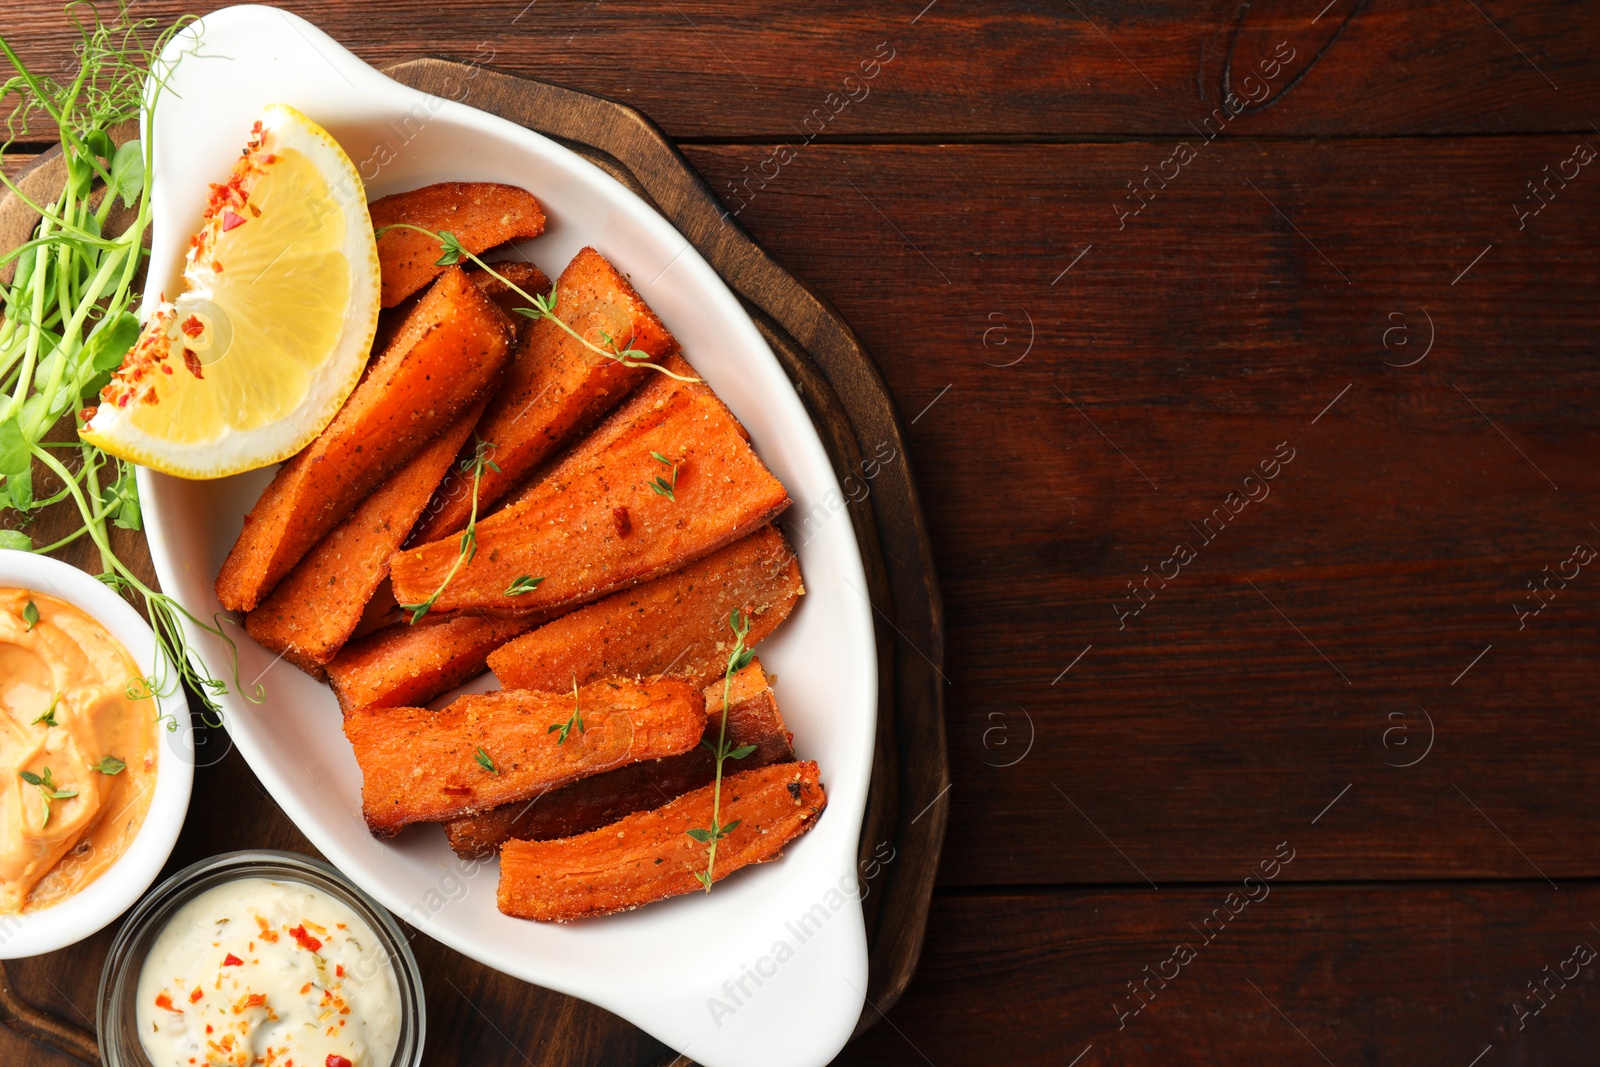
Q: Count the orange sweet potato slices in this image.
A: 12